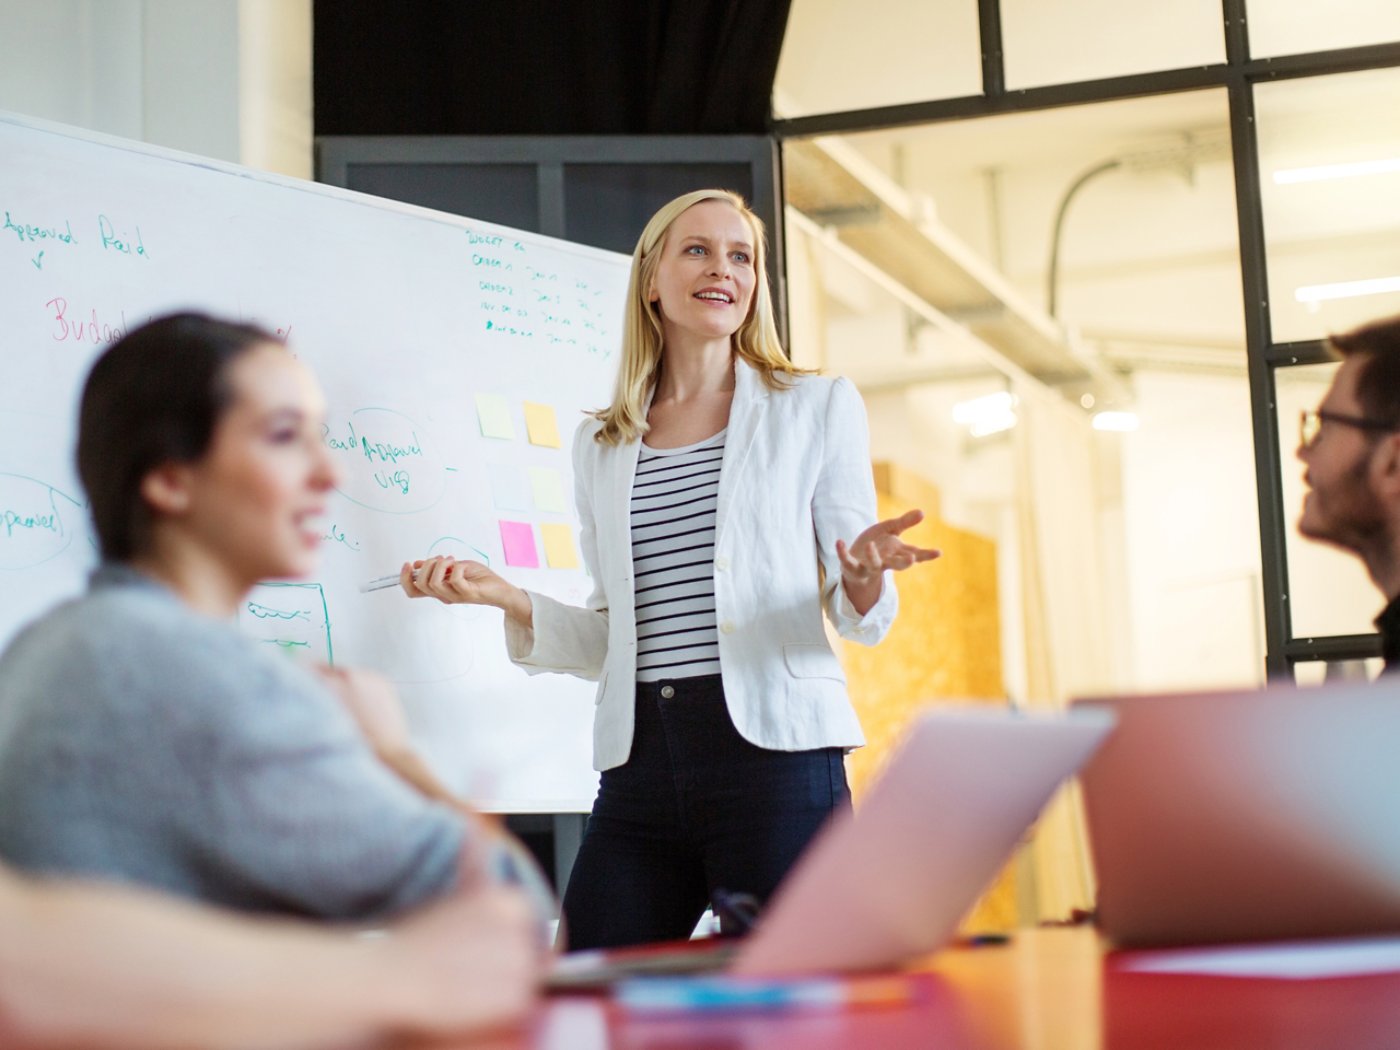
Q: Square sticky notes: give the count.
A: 6